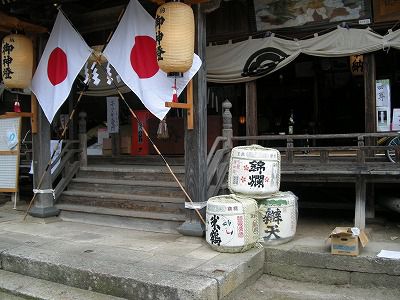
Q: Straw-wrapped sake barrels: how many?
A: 3